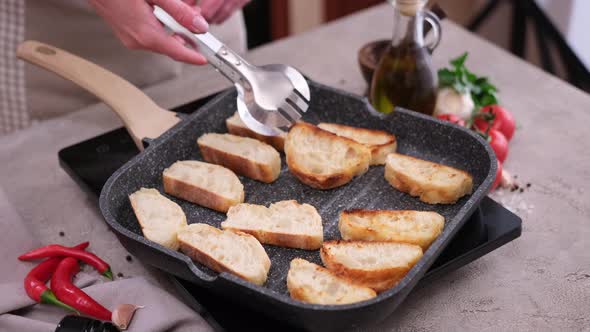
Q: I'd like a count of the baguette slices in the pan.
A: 12